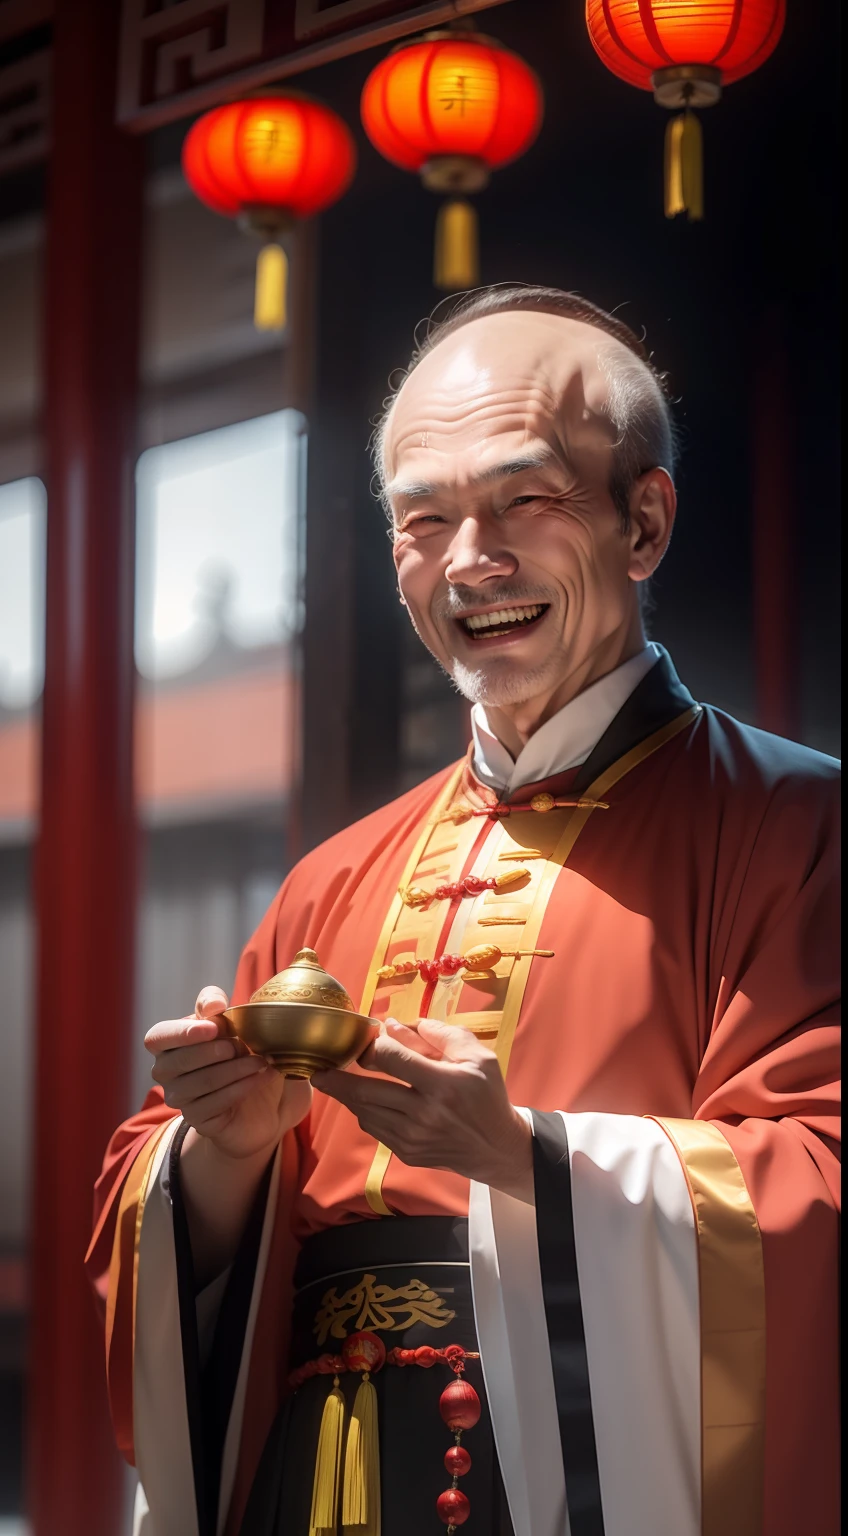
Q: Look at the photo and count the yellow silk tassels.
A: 5